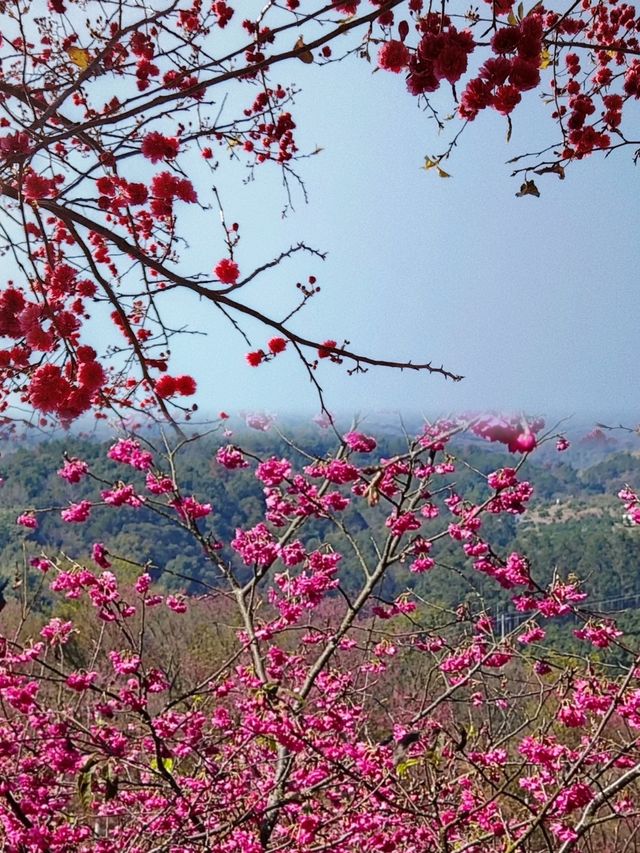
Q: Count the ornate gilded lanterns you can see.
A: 0